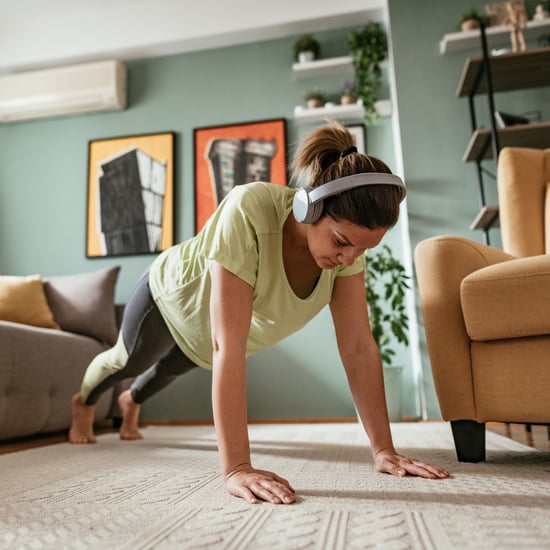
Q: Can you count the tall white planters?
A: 1